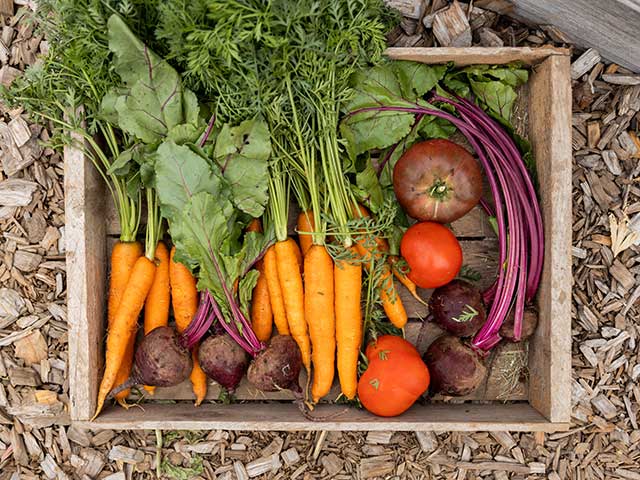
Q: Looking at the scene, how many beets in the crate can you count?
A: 6